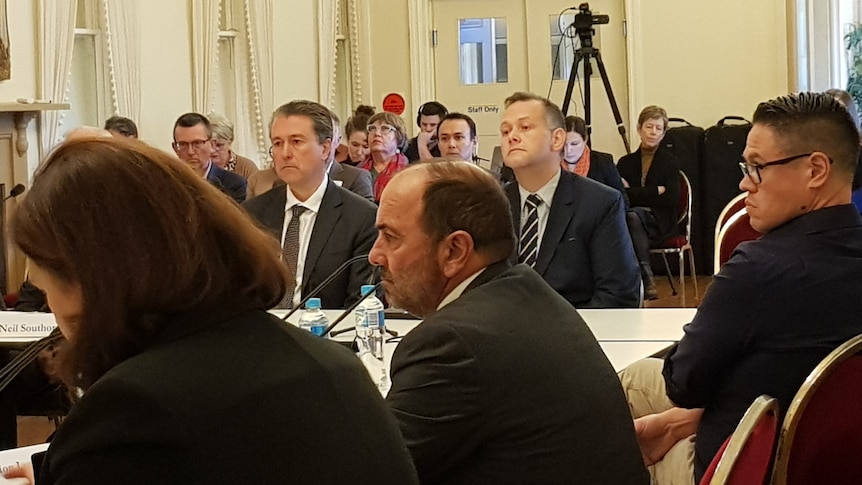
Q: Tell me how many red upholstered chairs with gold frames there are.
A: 5